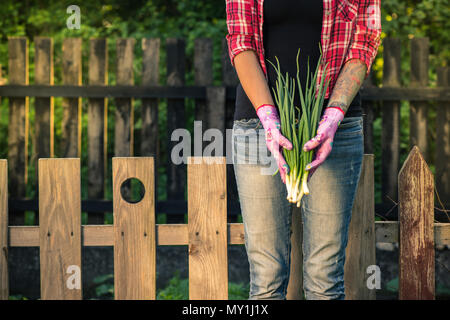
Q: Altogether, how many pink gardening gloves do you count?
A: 2